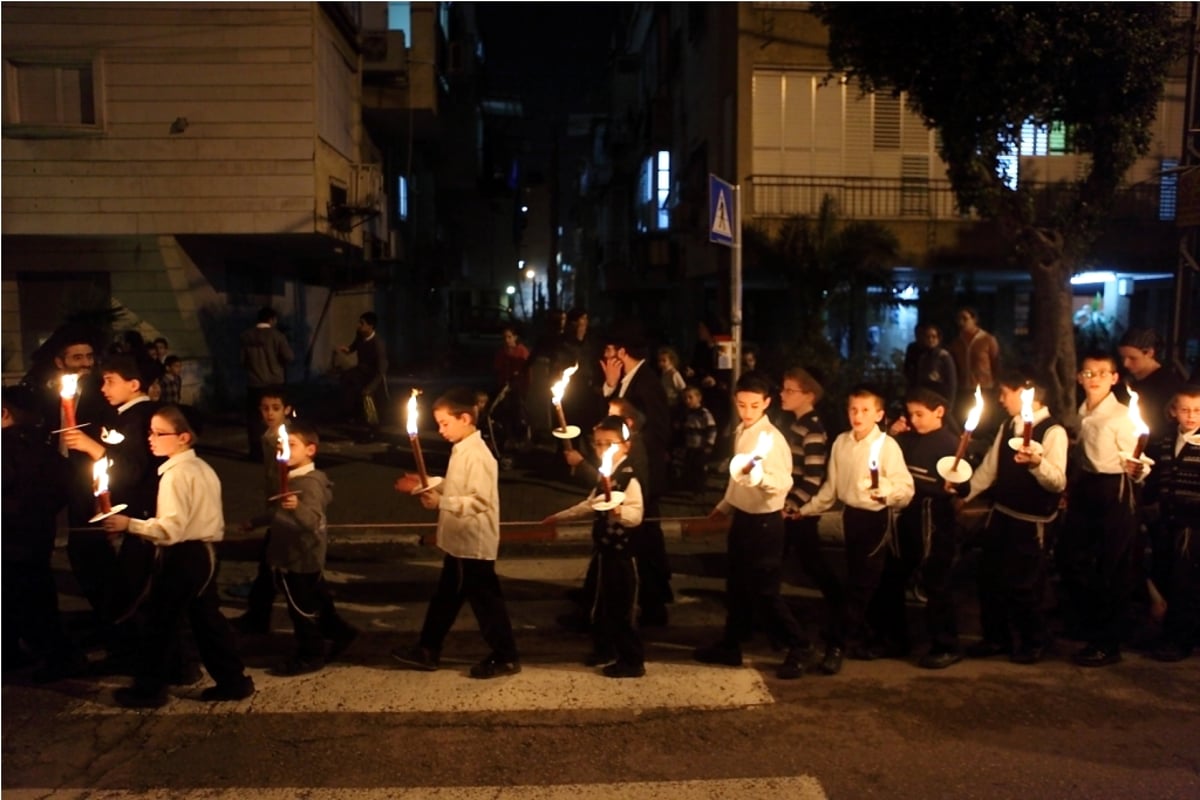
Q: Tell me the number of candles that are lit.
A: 11